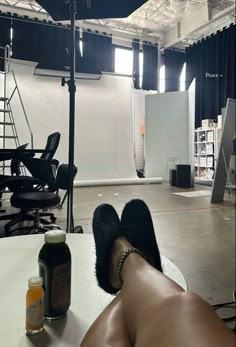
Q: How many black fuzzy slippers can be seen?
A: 2